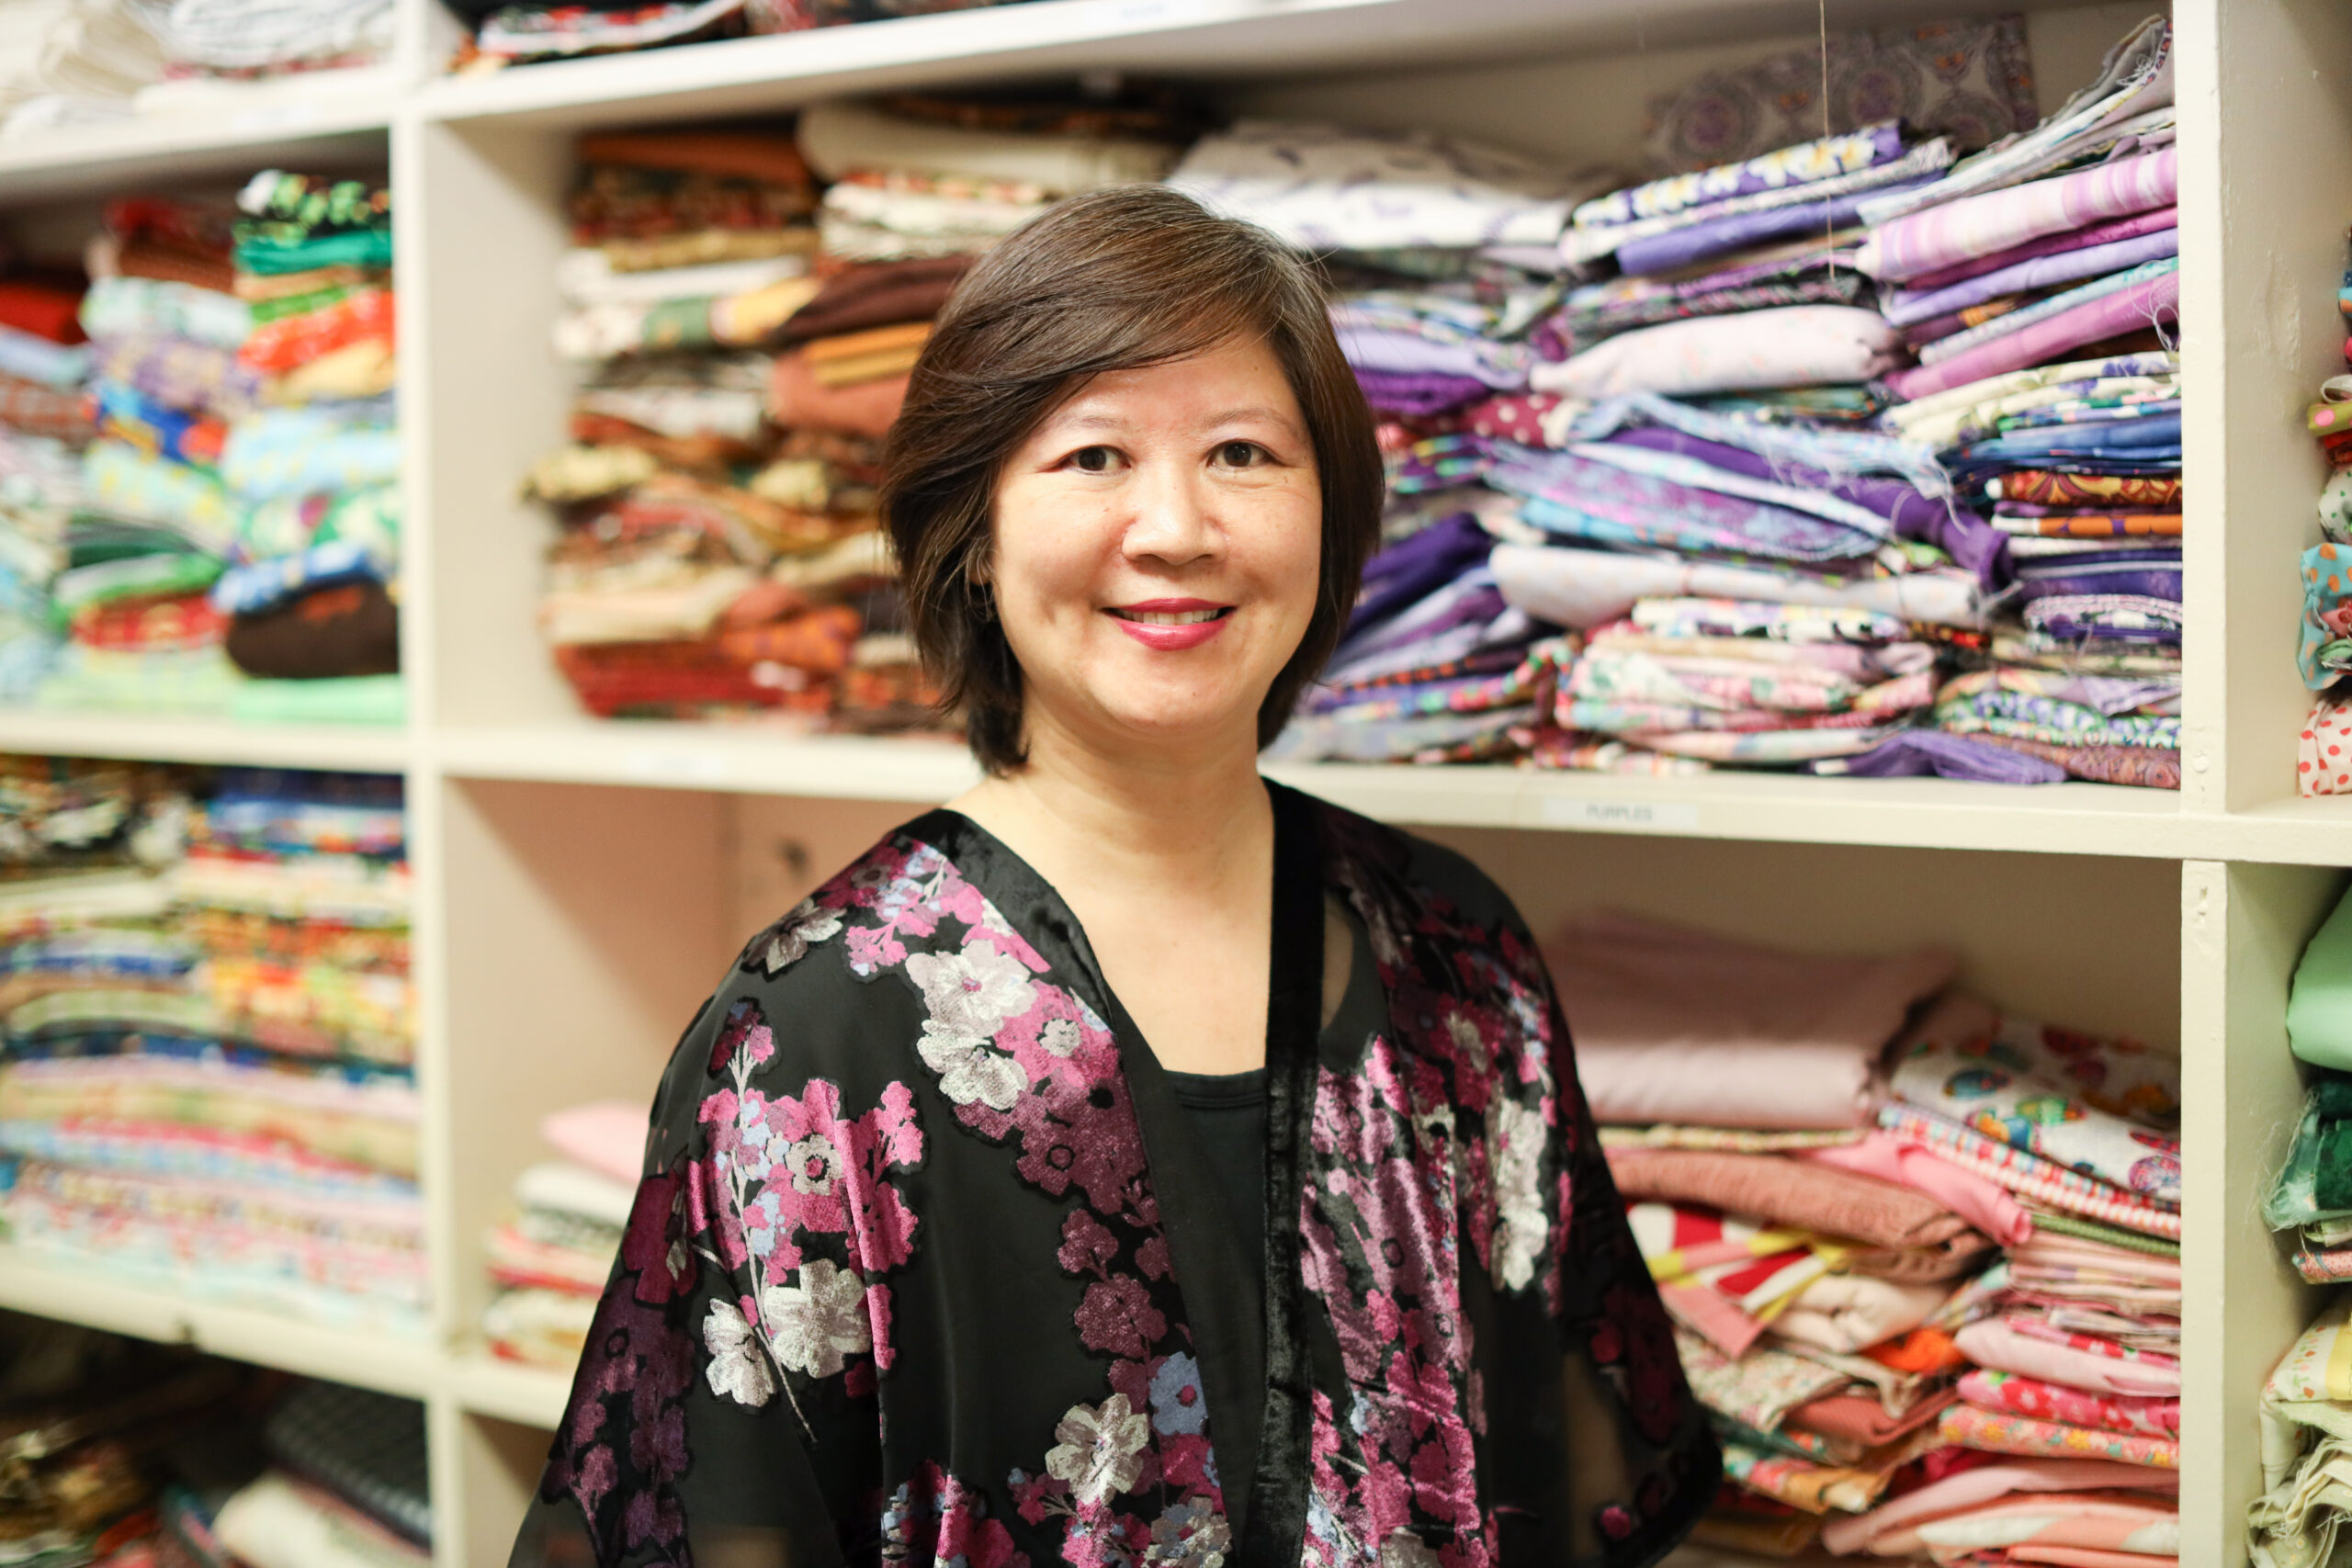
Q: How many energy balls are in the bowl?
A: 0